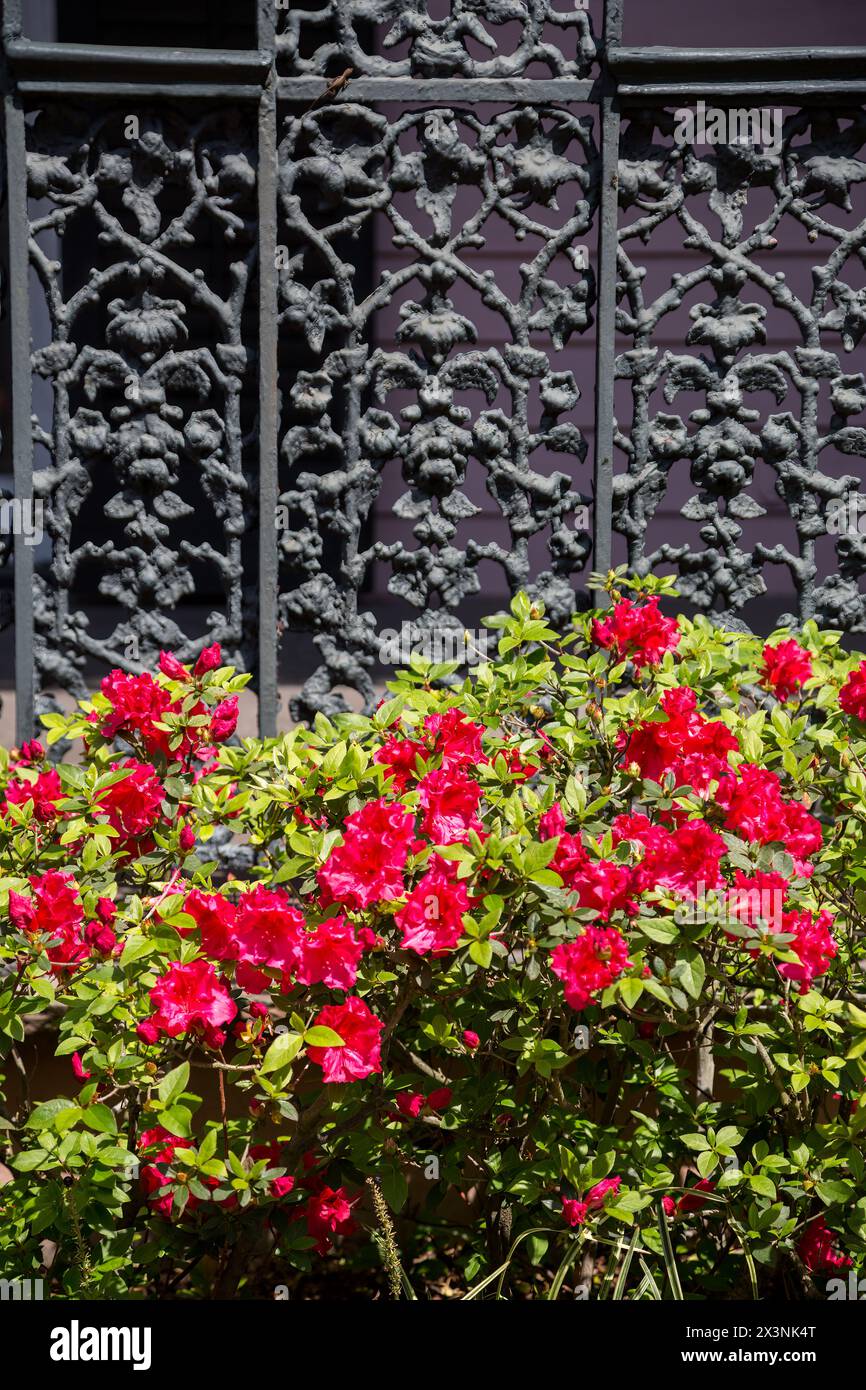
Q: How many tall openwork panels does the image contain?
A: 3